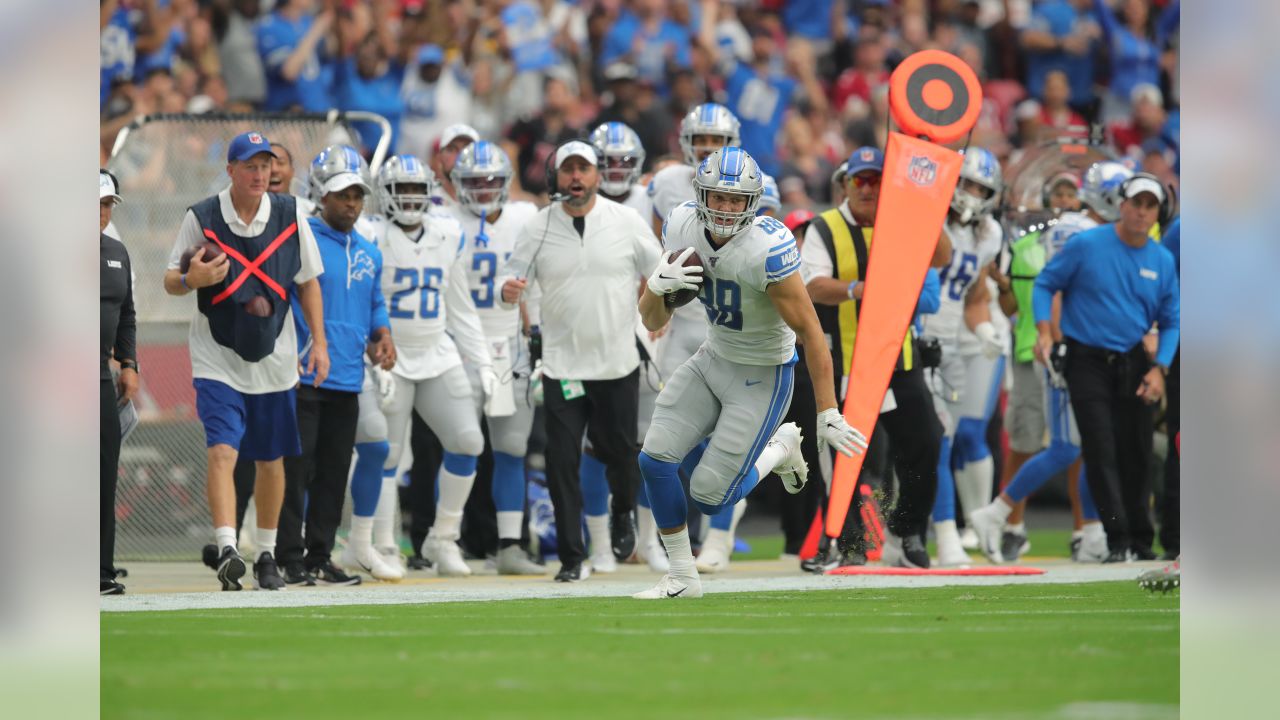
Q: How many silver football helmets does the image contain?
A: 8